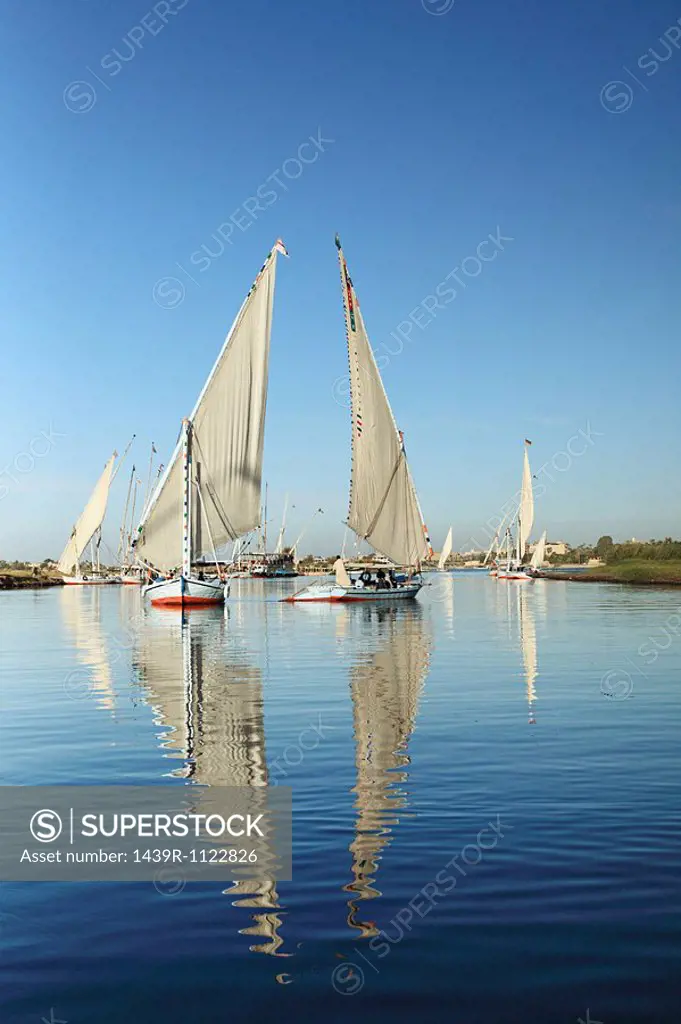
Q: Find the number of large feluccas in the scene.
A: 2